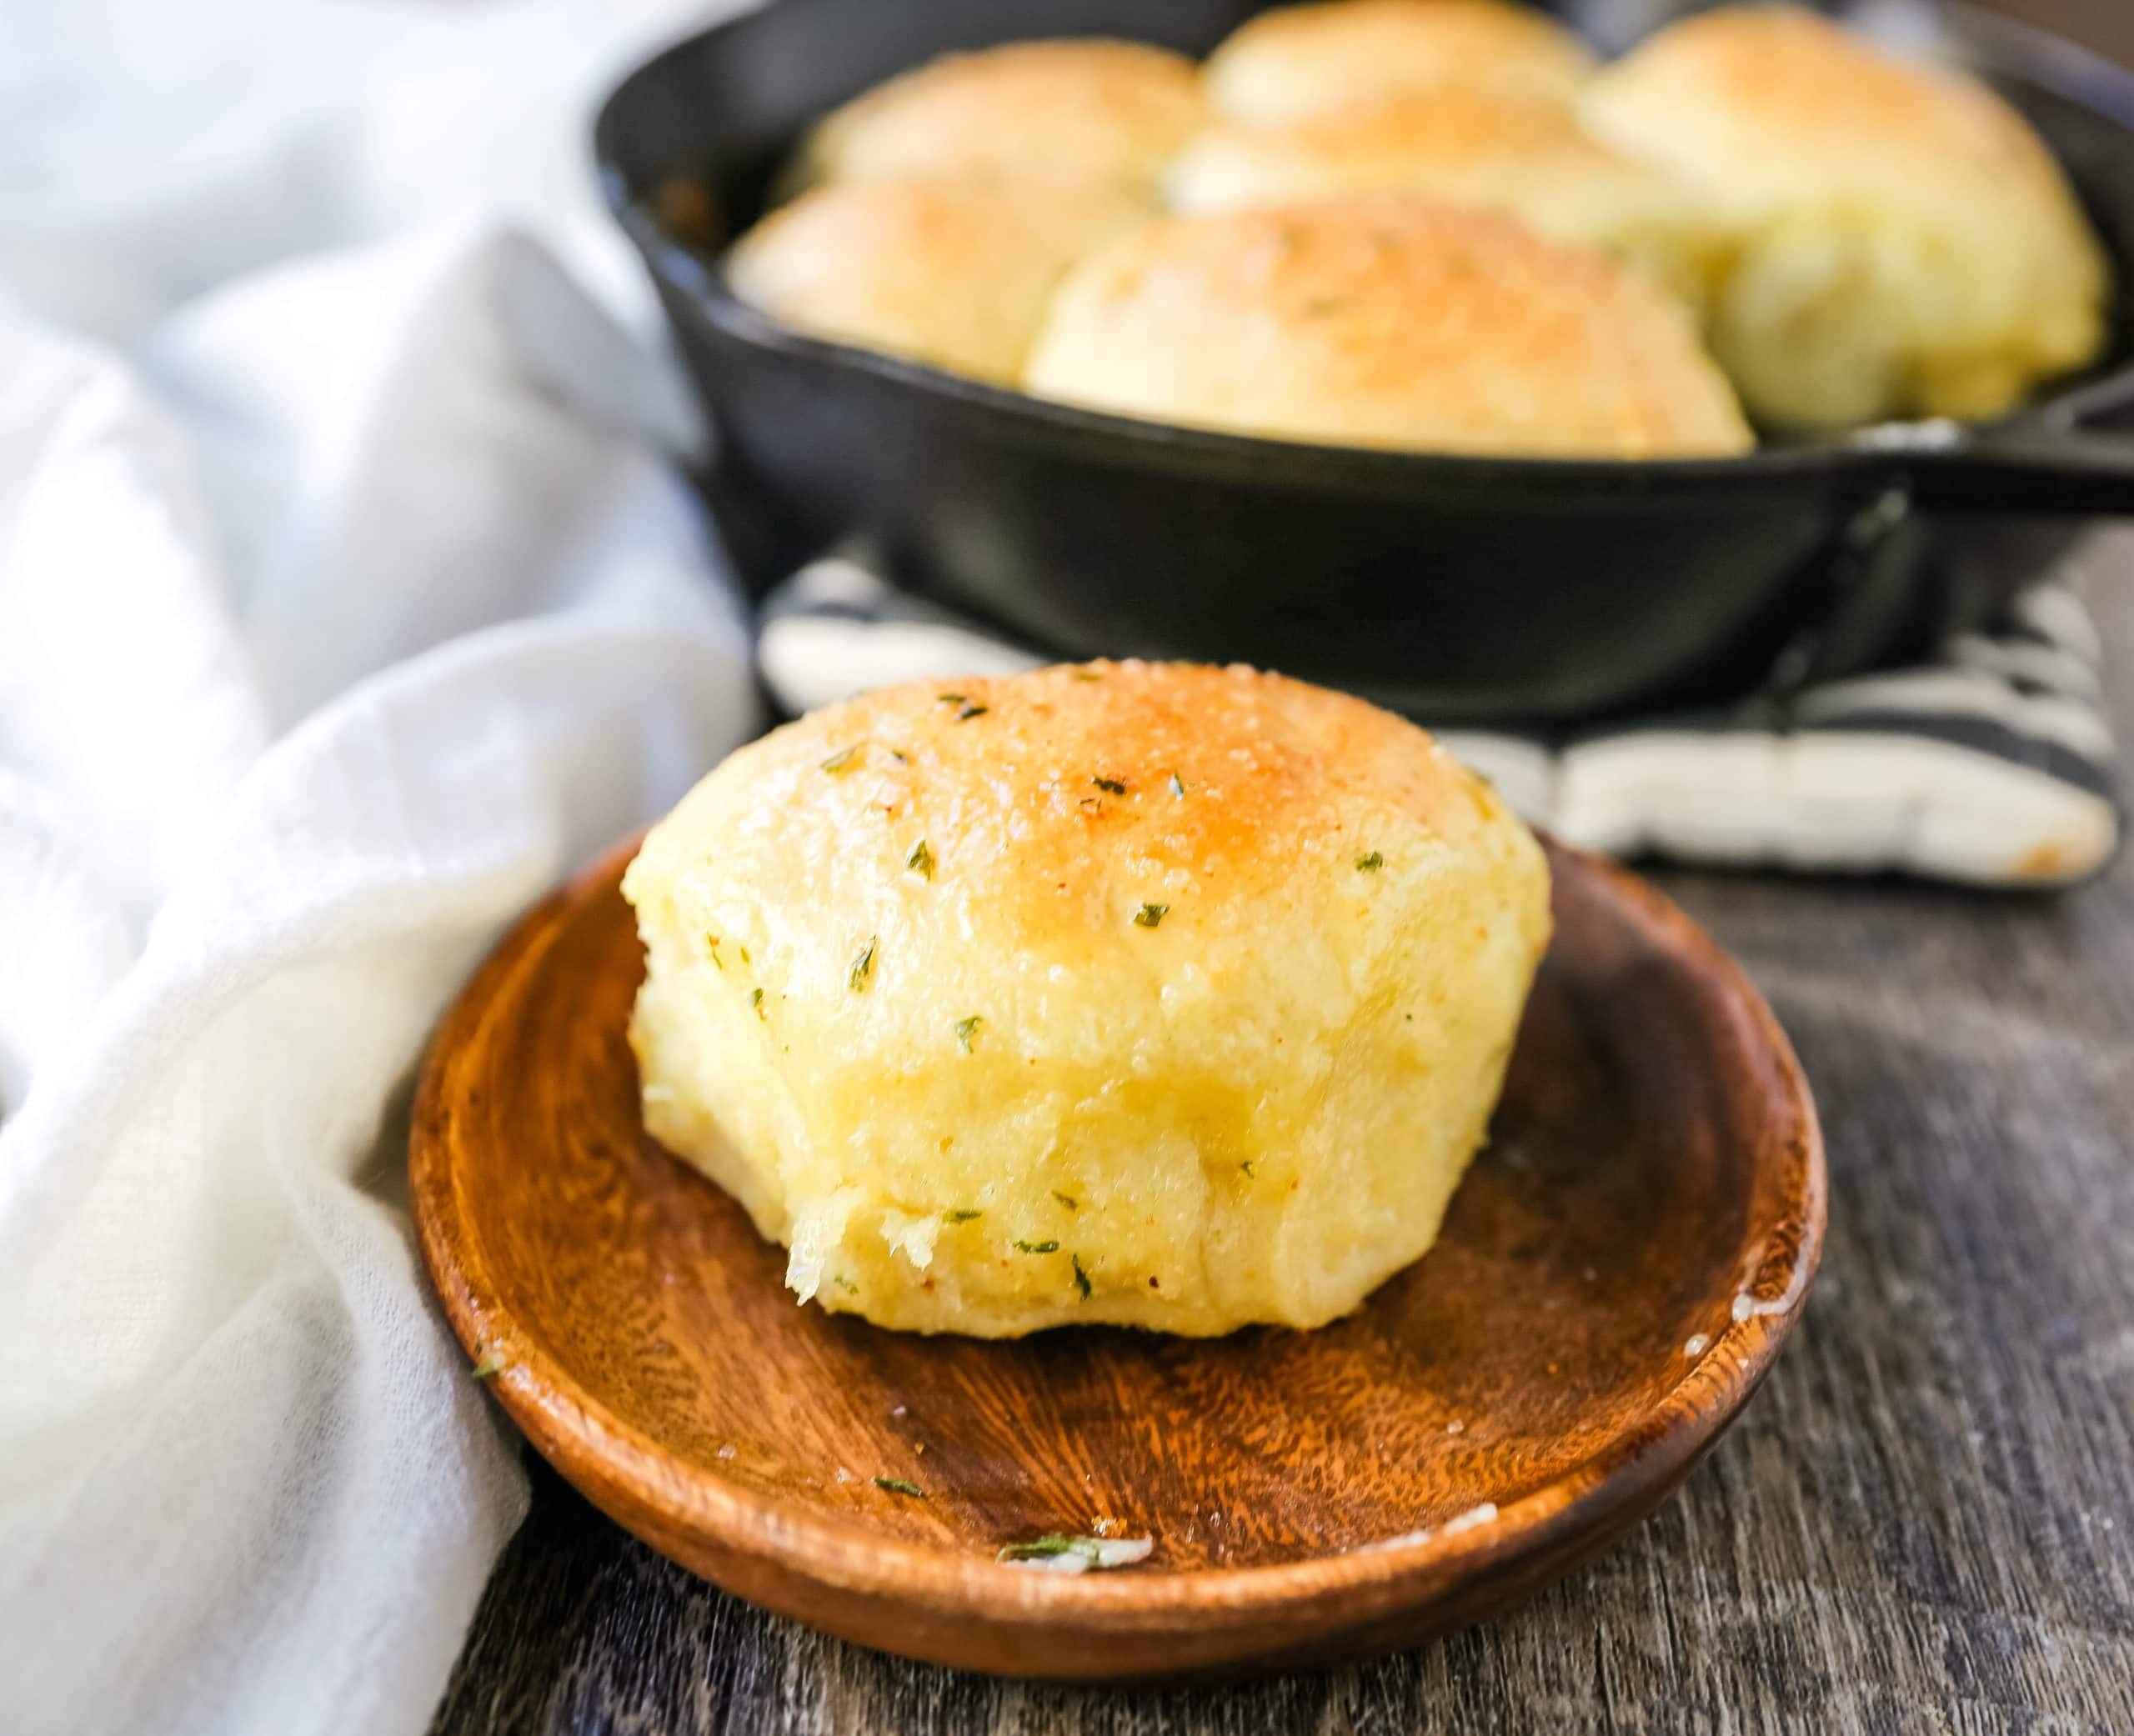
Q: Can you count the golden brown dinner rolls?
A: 7